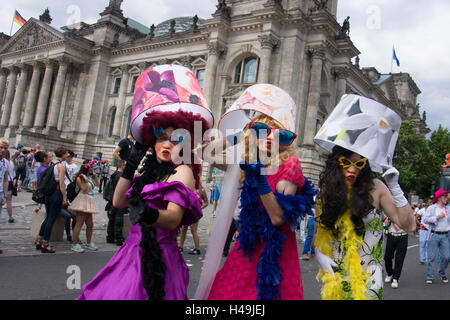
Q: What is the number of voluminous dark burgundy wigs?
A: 1